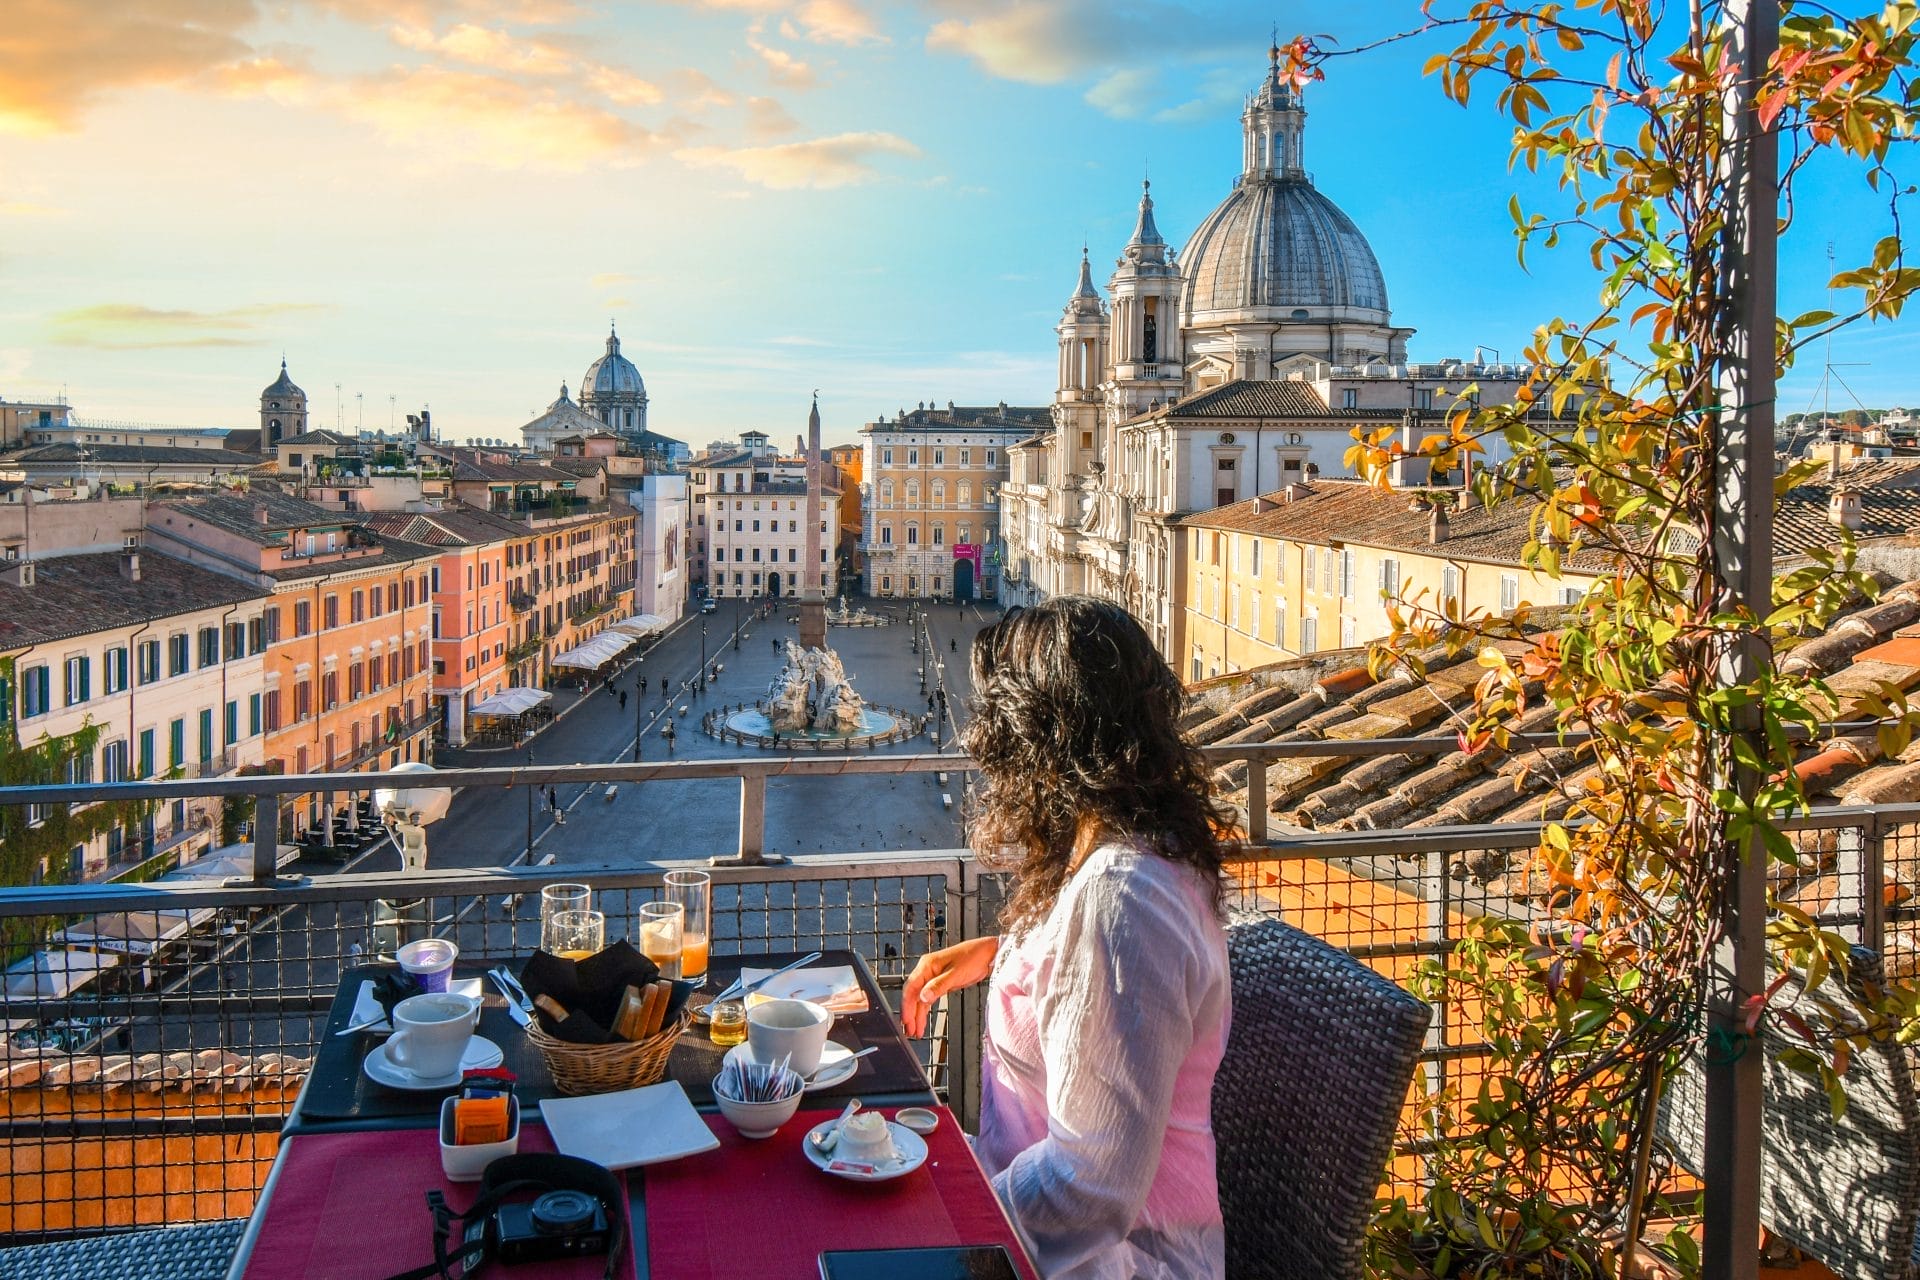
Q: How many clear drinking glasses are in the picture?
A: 4